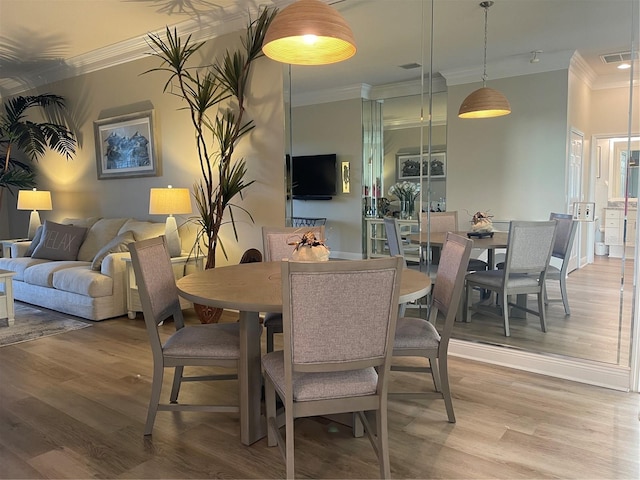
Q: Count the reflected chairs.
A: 4